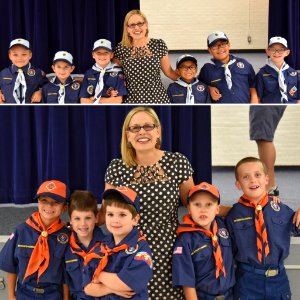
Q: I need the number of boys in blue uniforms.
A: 11